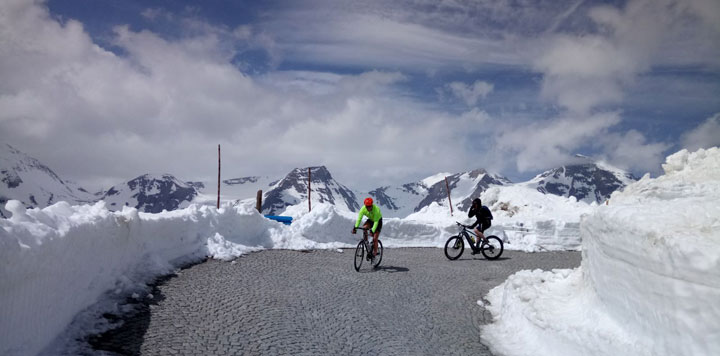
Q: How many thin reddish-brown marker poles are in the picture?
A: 3